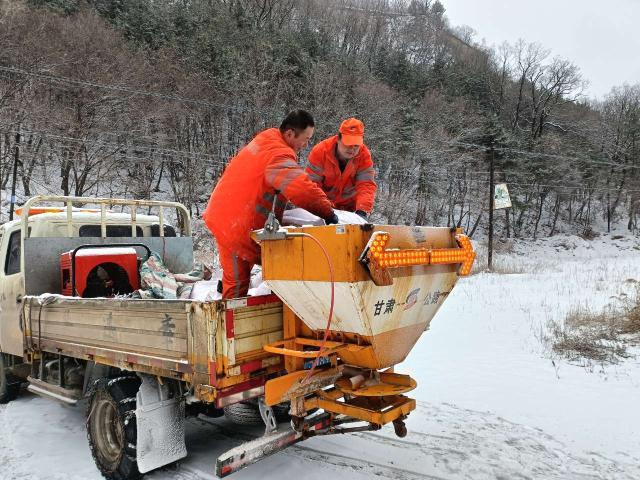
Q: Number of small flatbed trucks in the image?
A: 1